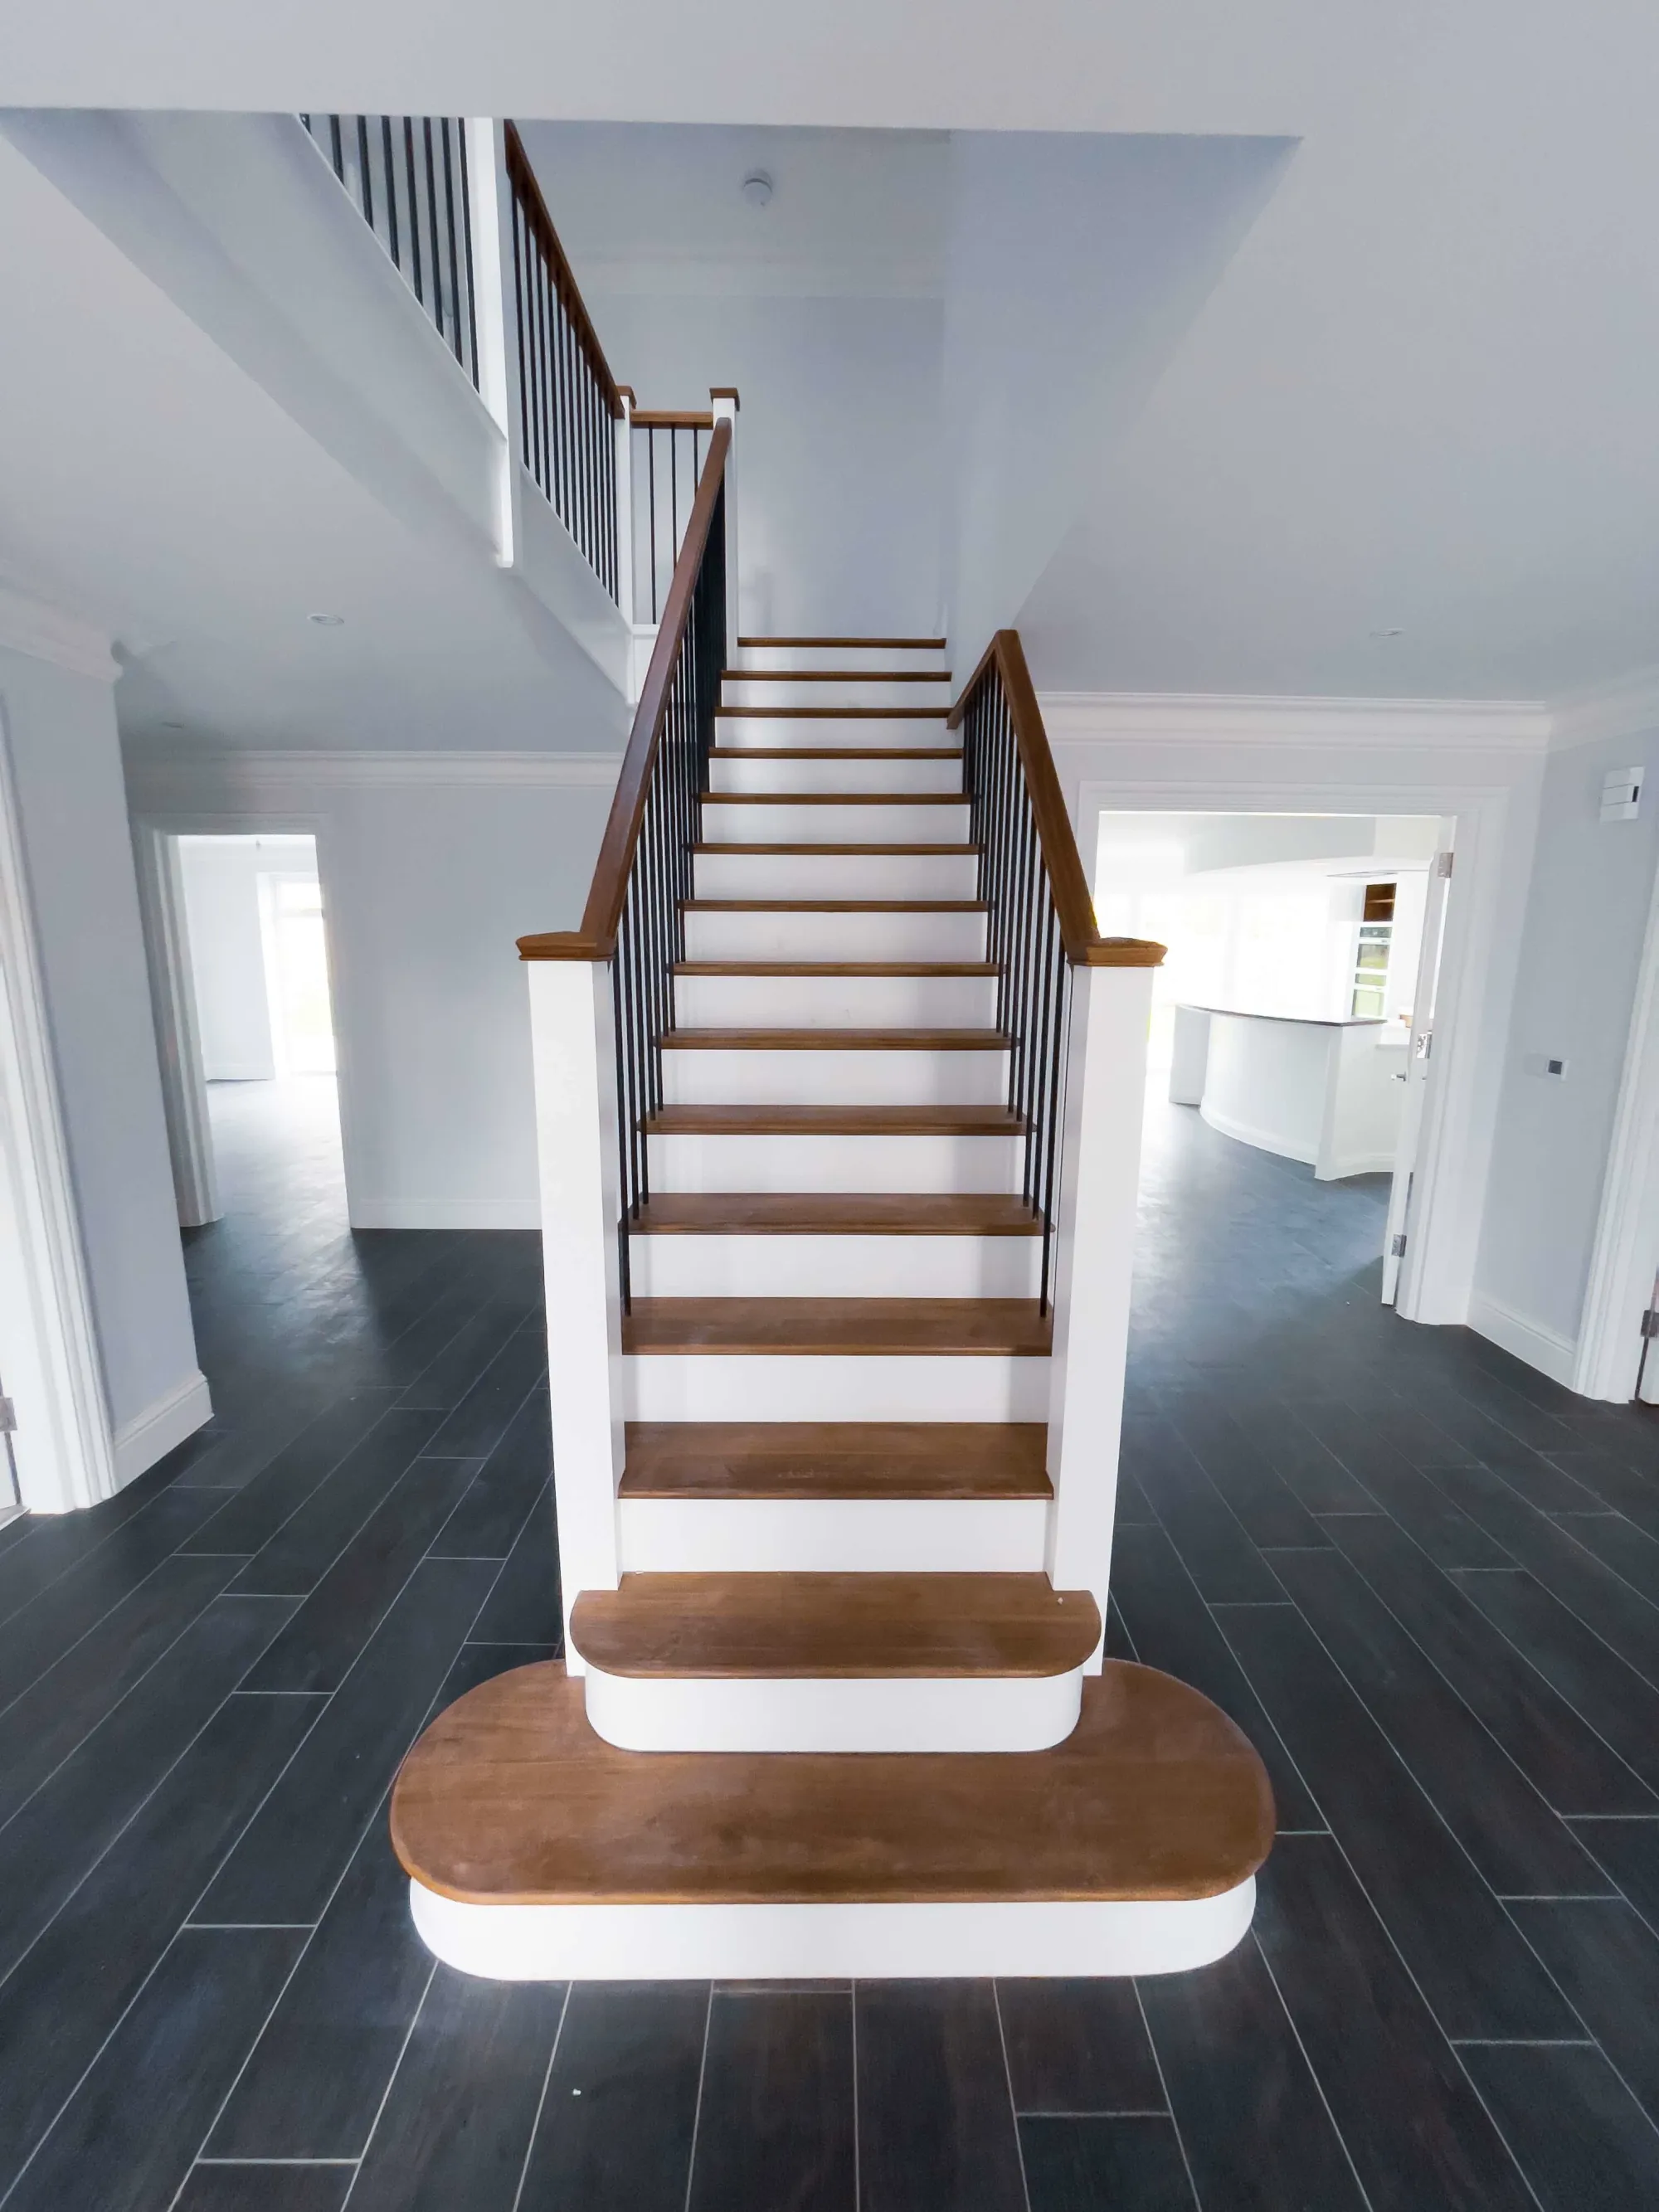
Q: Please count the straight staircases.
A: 1